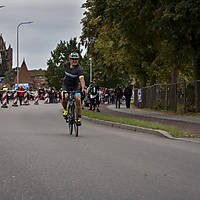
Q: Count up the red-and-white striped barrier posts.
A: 5